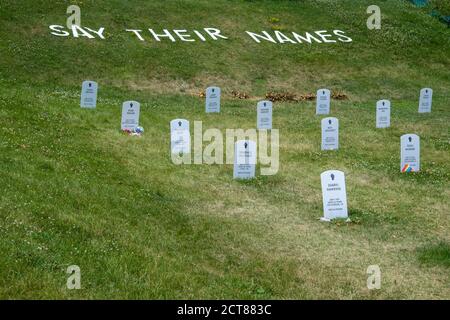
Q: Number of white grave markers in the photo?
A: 12